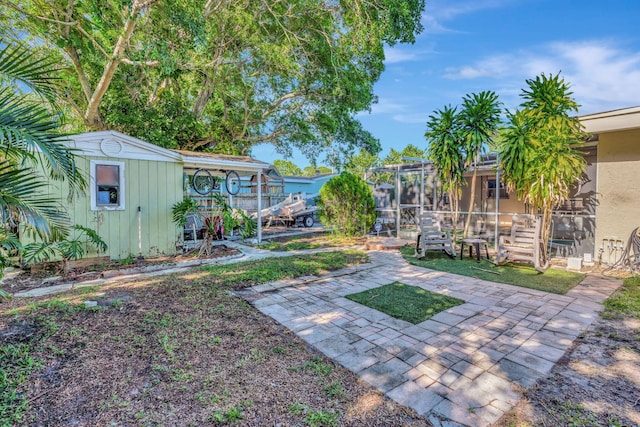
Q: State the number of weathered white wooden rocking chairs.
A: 2